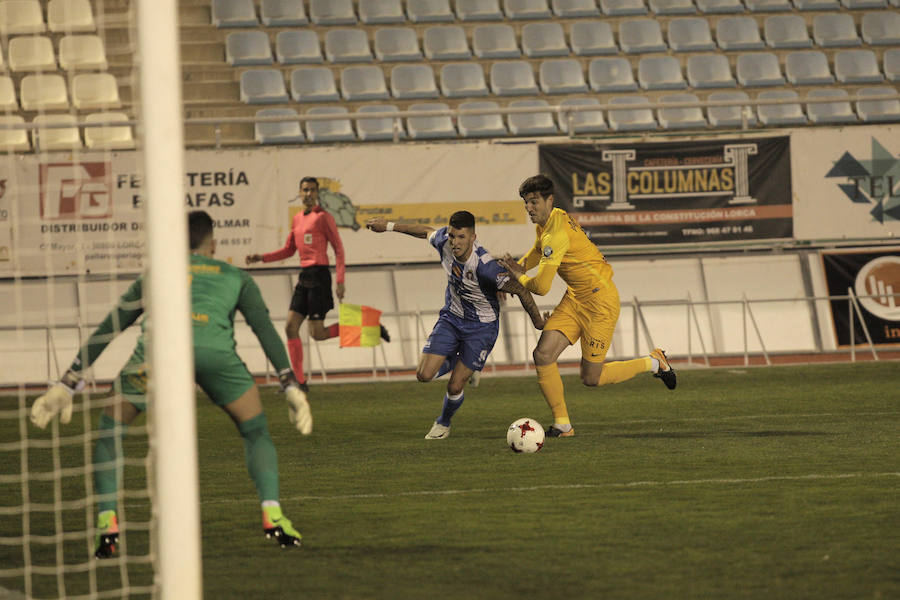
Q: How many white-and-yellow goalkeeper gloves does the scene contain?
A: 2